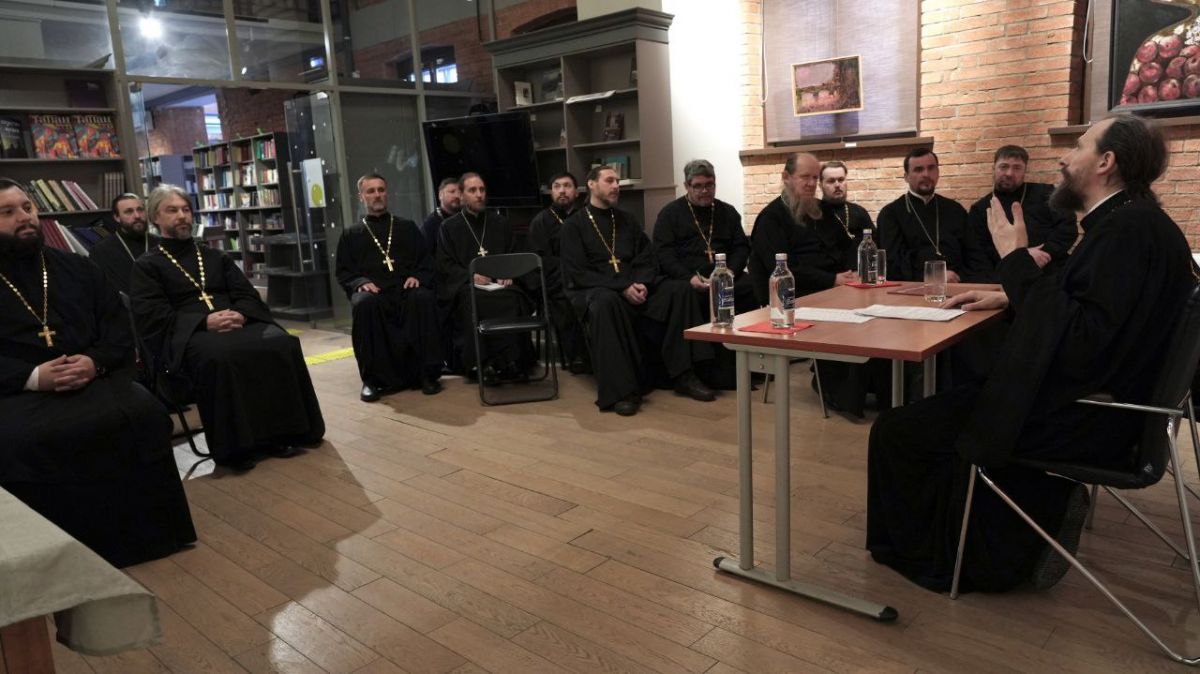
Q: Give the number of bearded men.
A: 14